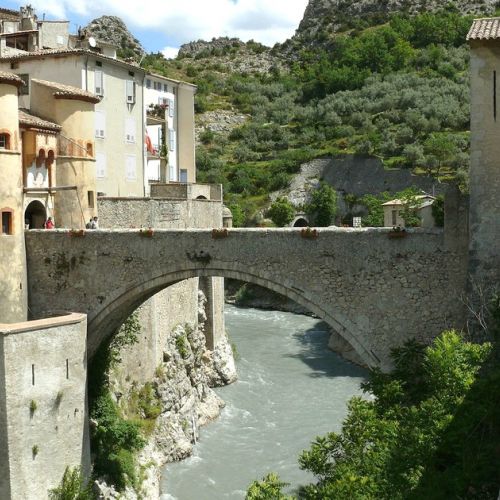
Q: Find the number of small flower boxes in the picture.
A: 5